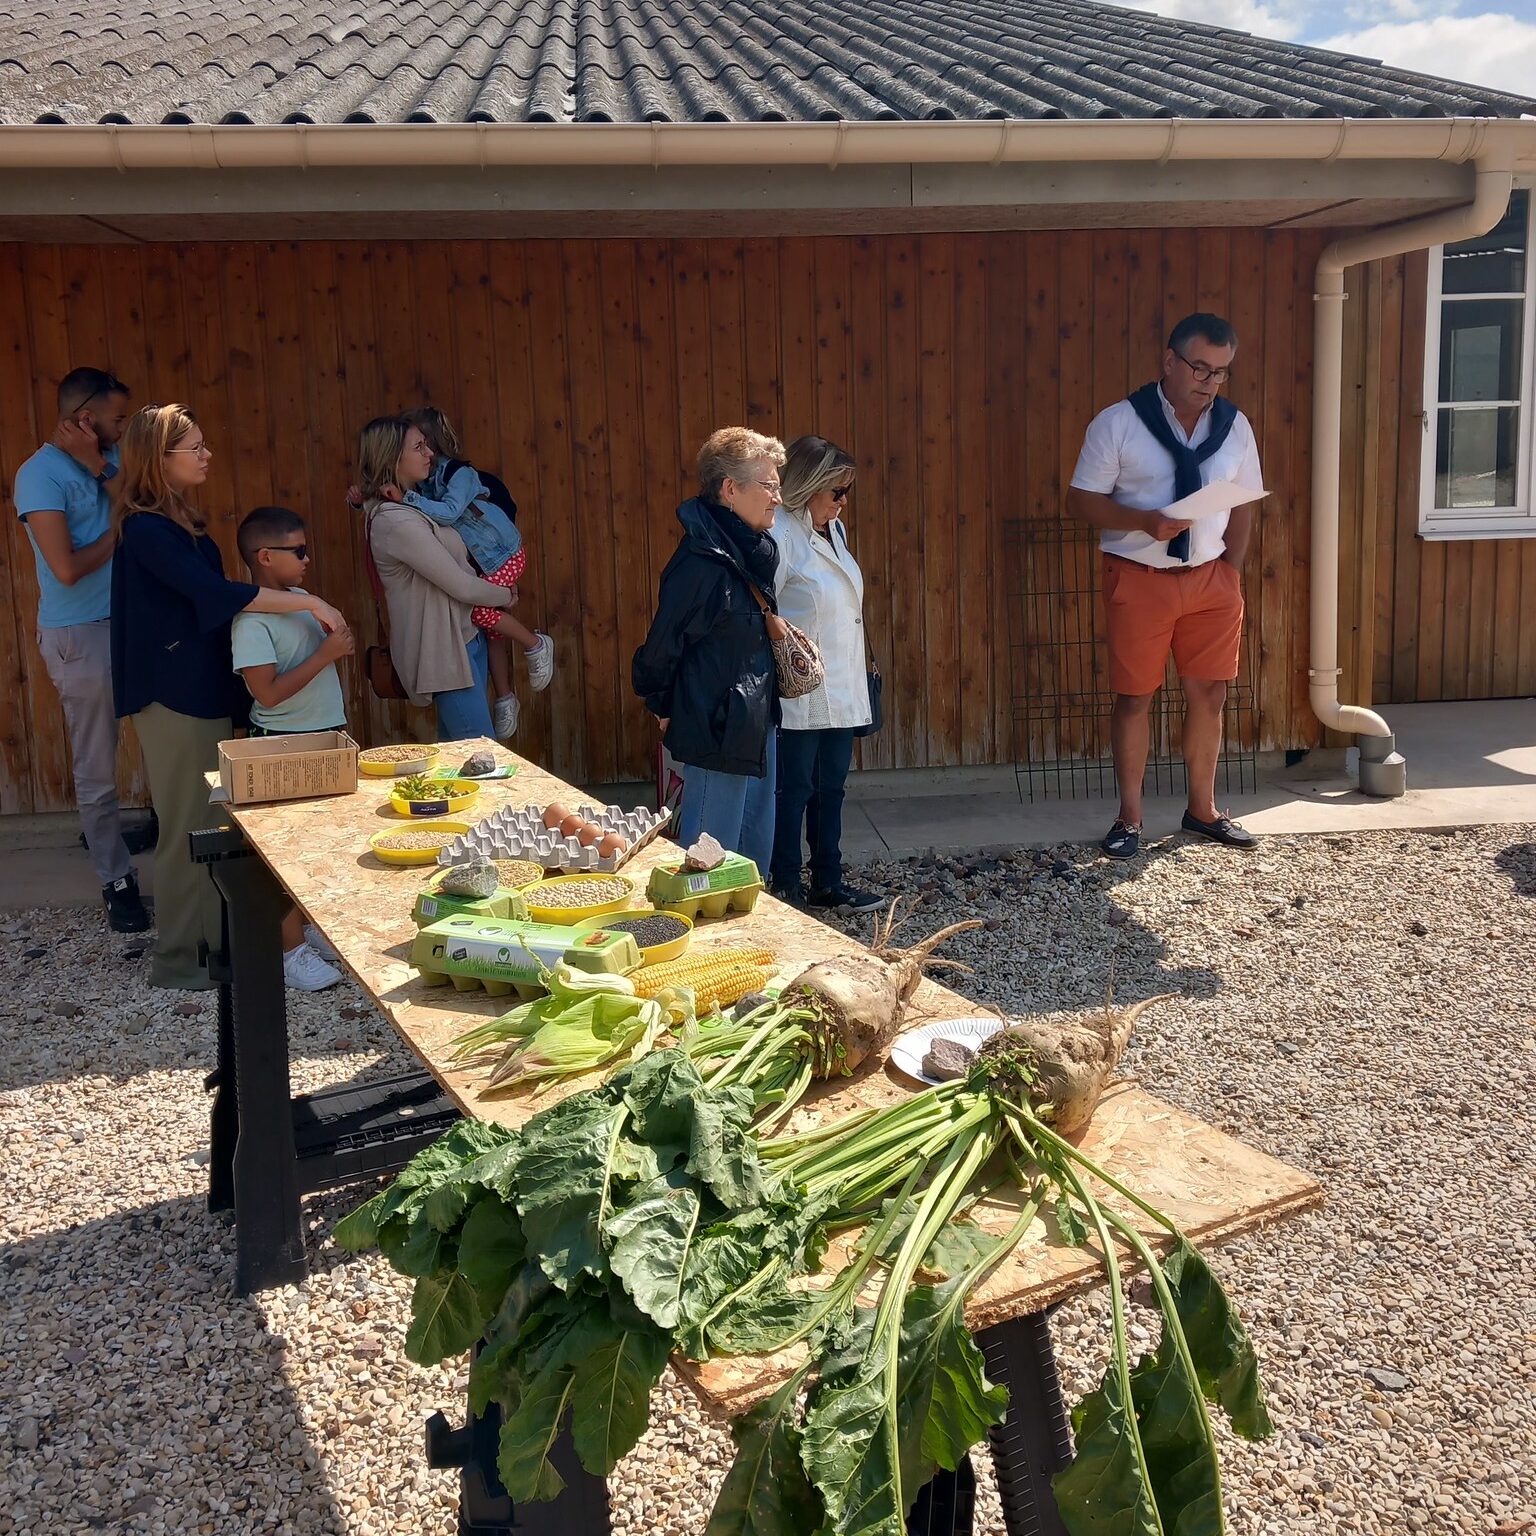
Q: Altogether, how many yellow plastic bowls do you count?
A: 6